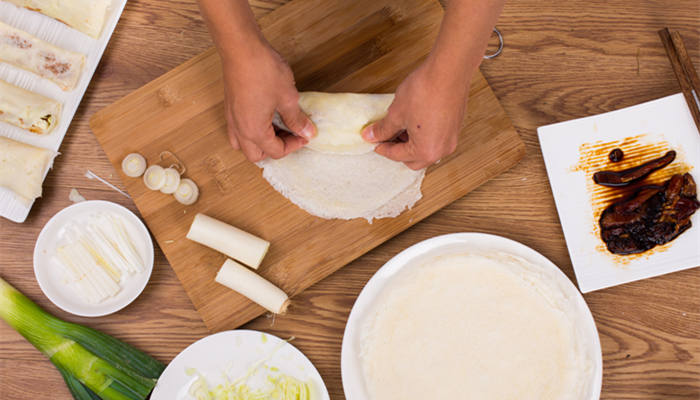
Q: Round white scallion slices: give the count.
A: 4